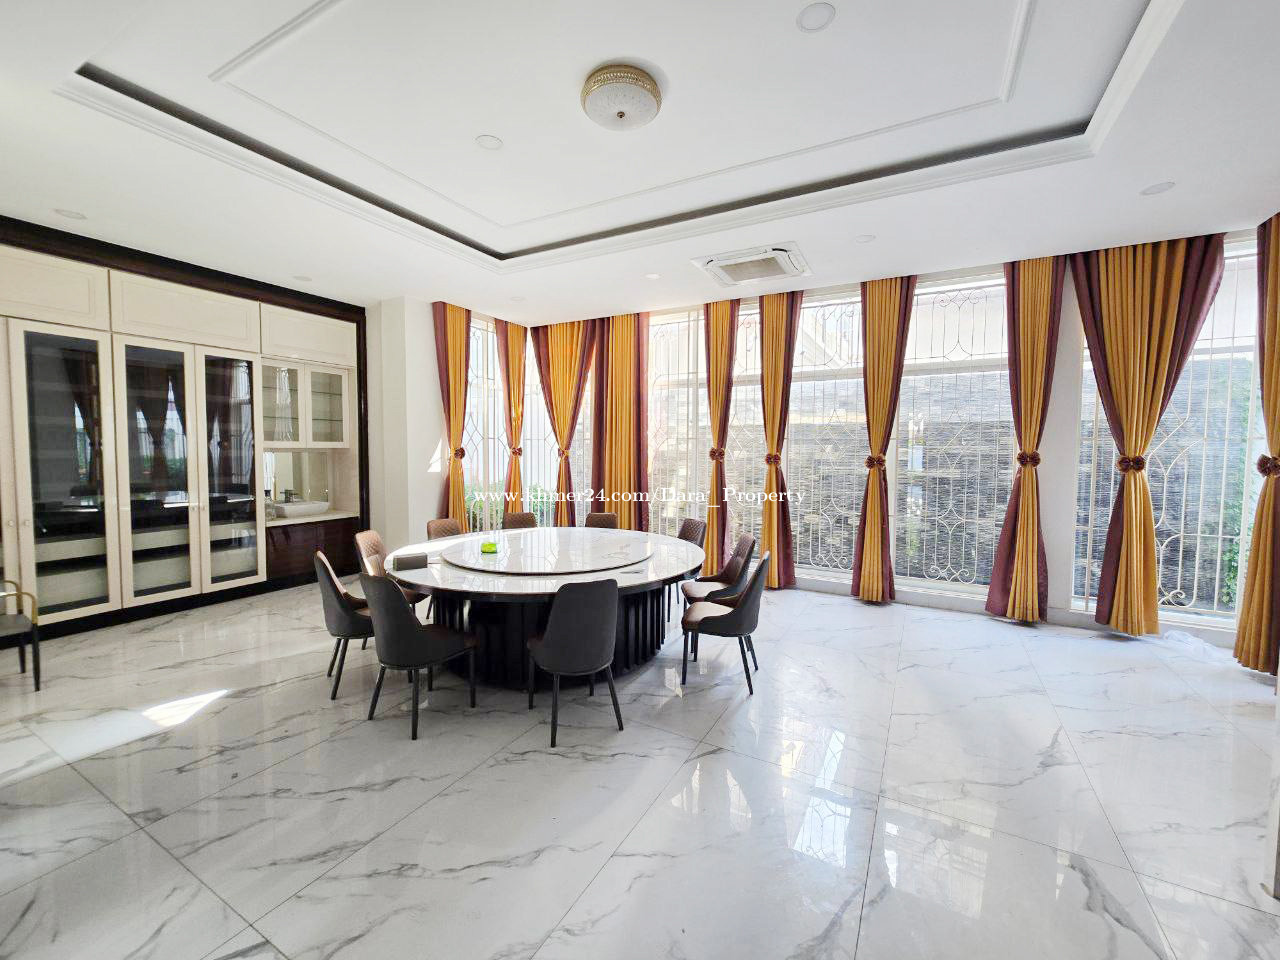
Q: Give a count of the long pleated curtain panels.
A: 10